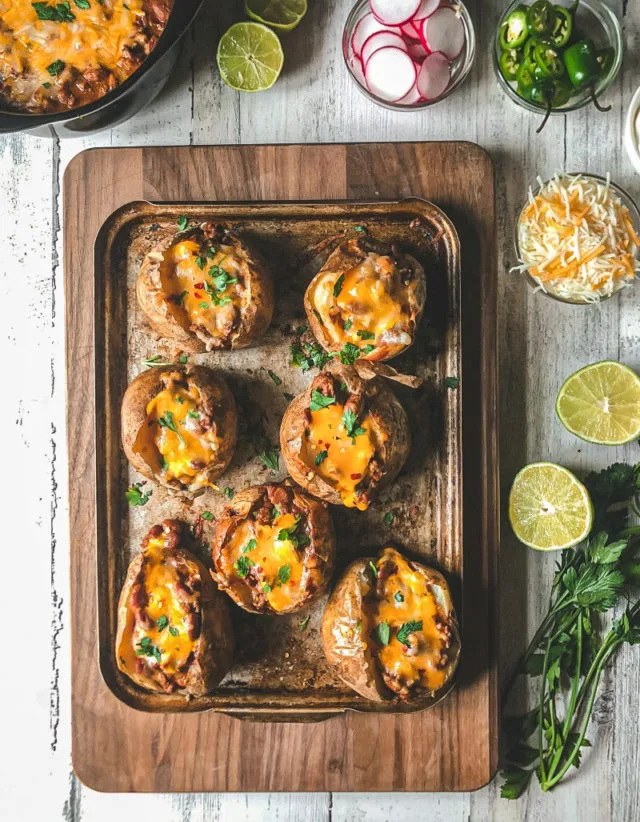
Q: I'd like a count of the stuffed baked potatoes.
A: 7